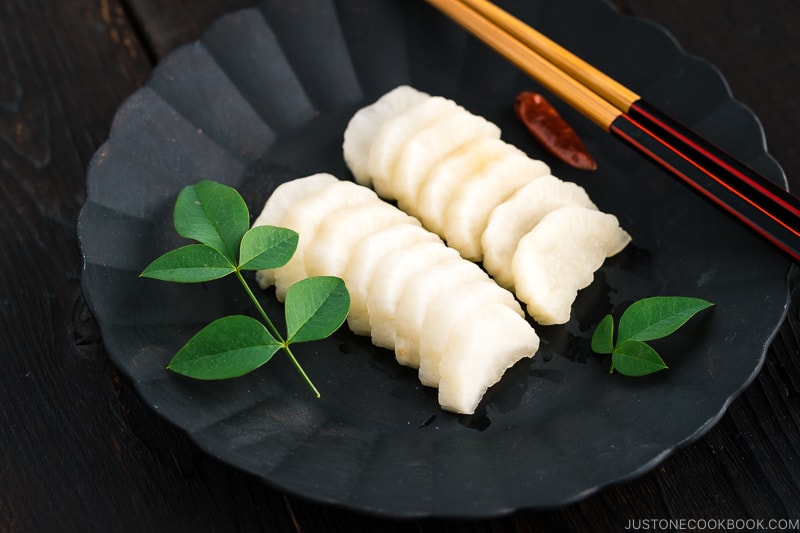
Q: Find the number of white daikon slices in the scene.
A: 15